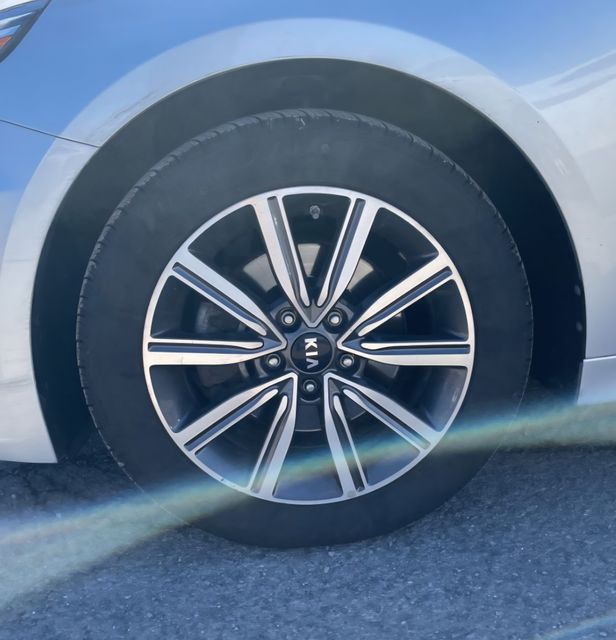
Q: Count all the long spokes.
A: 10